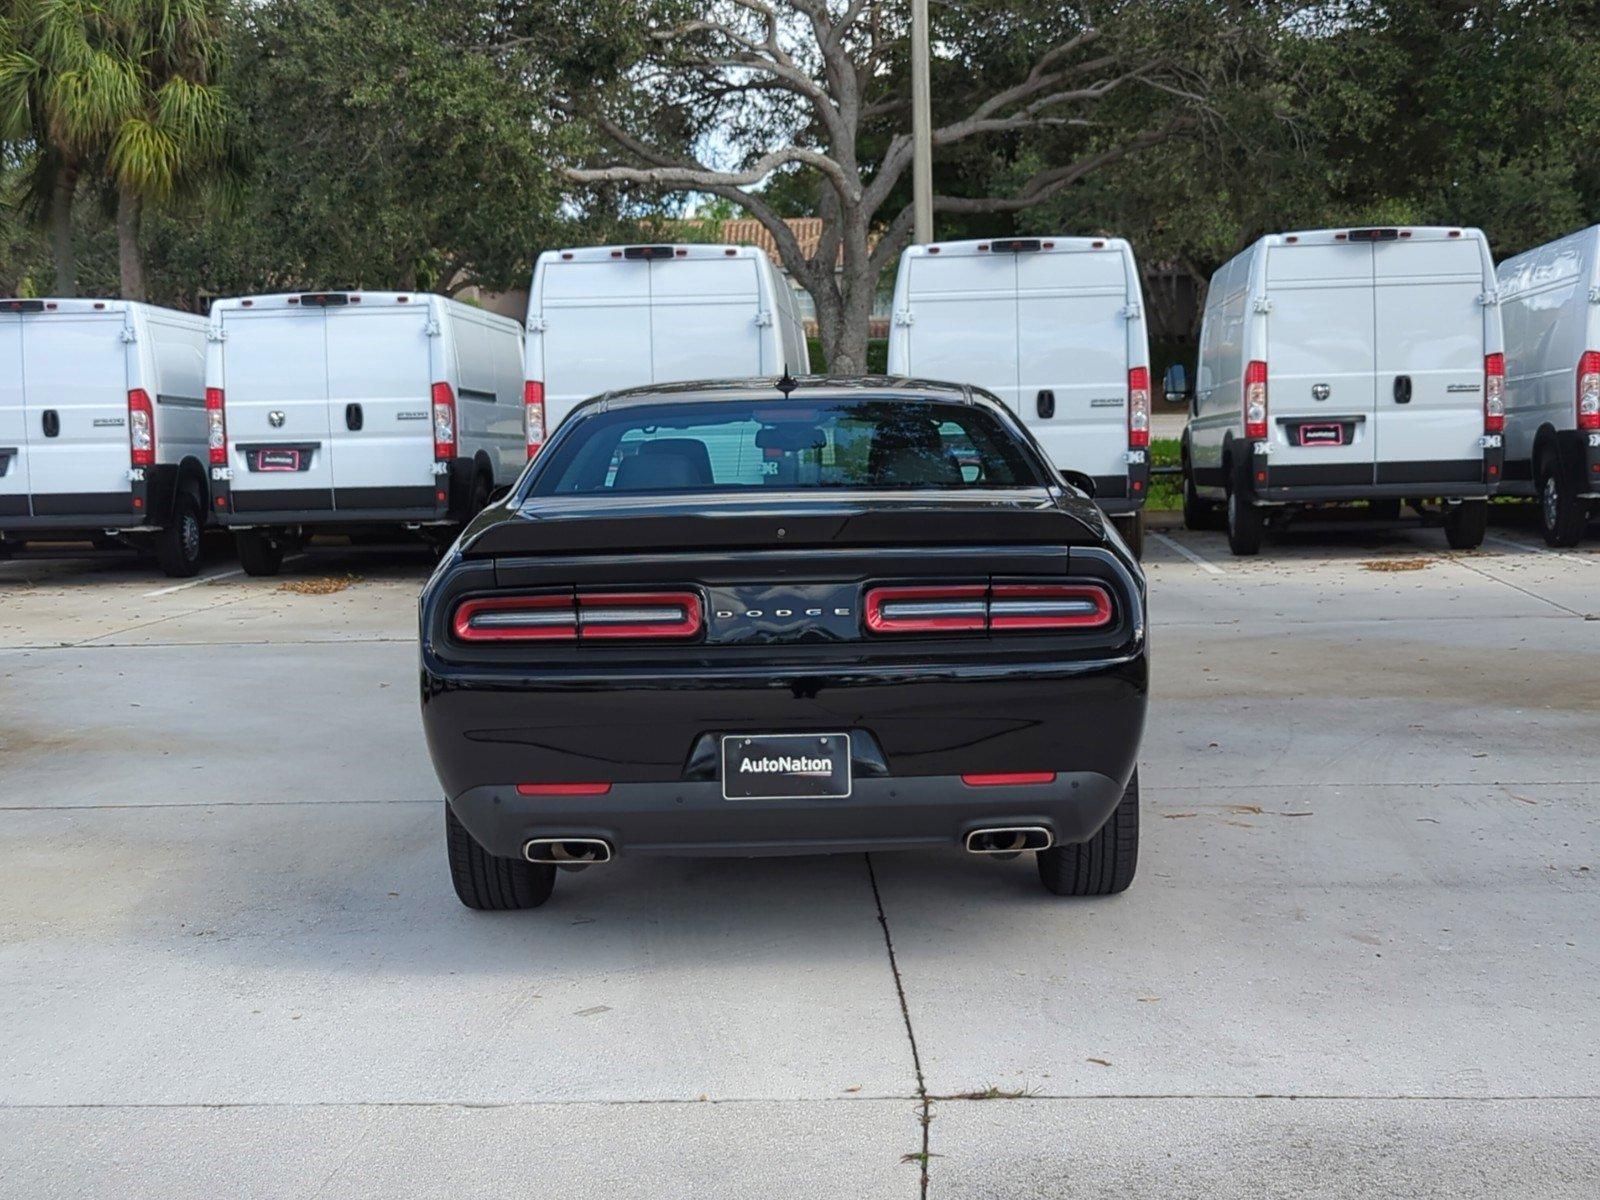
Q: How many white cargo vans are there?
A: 6